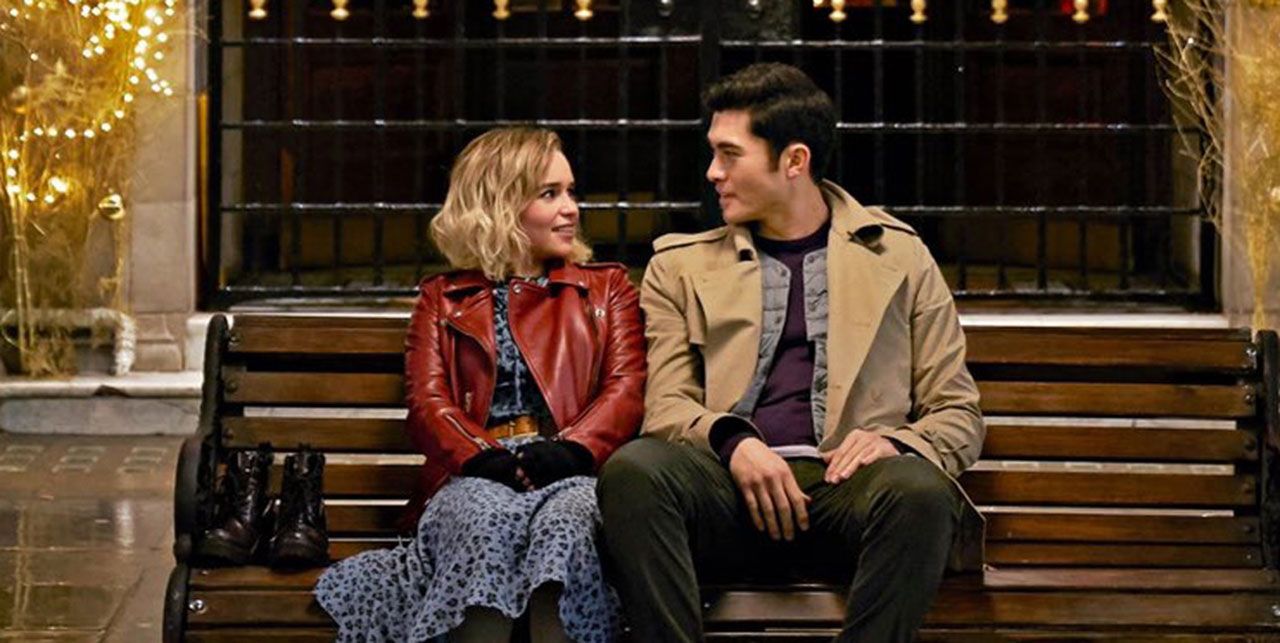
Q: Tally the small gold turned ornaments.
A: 10